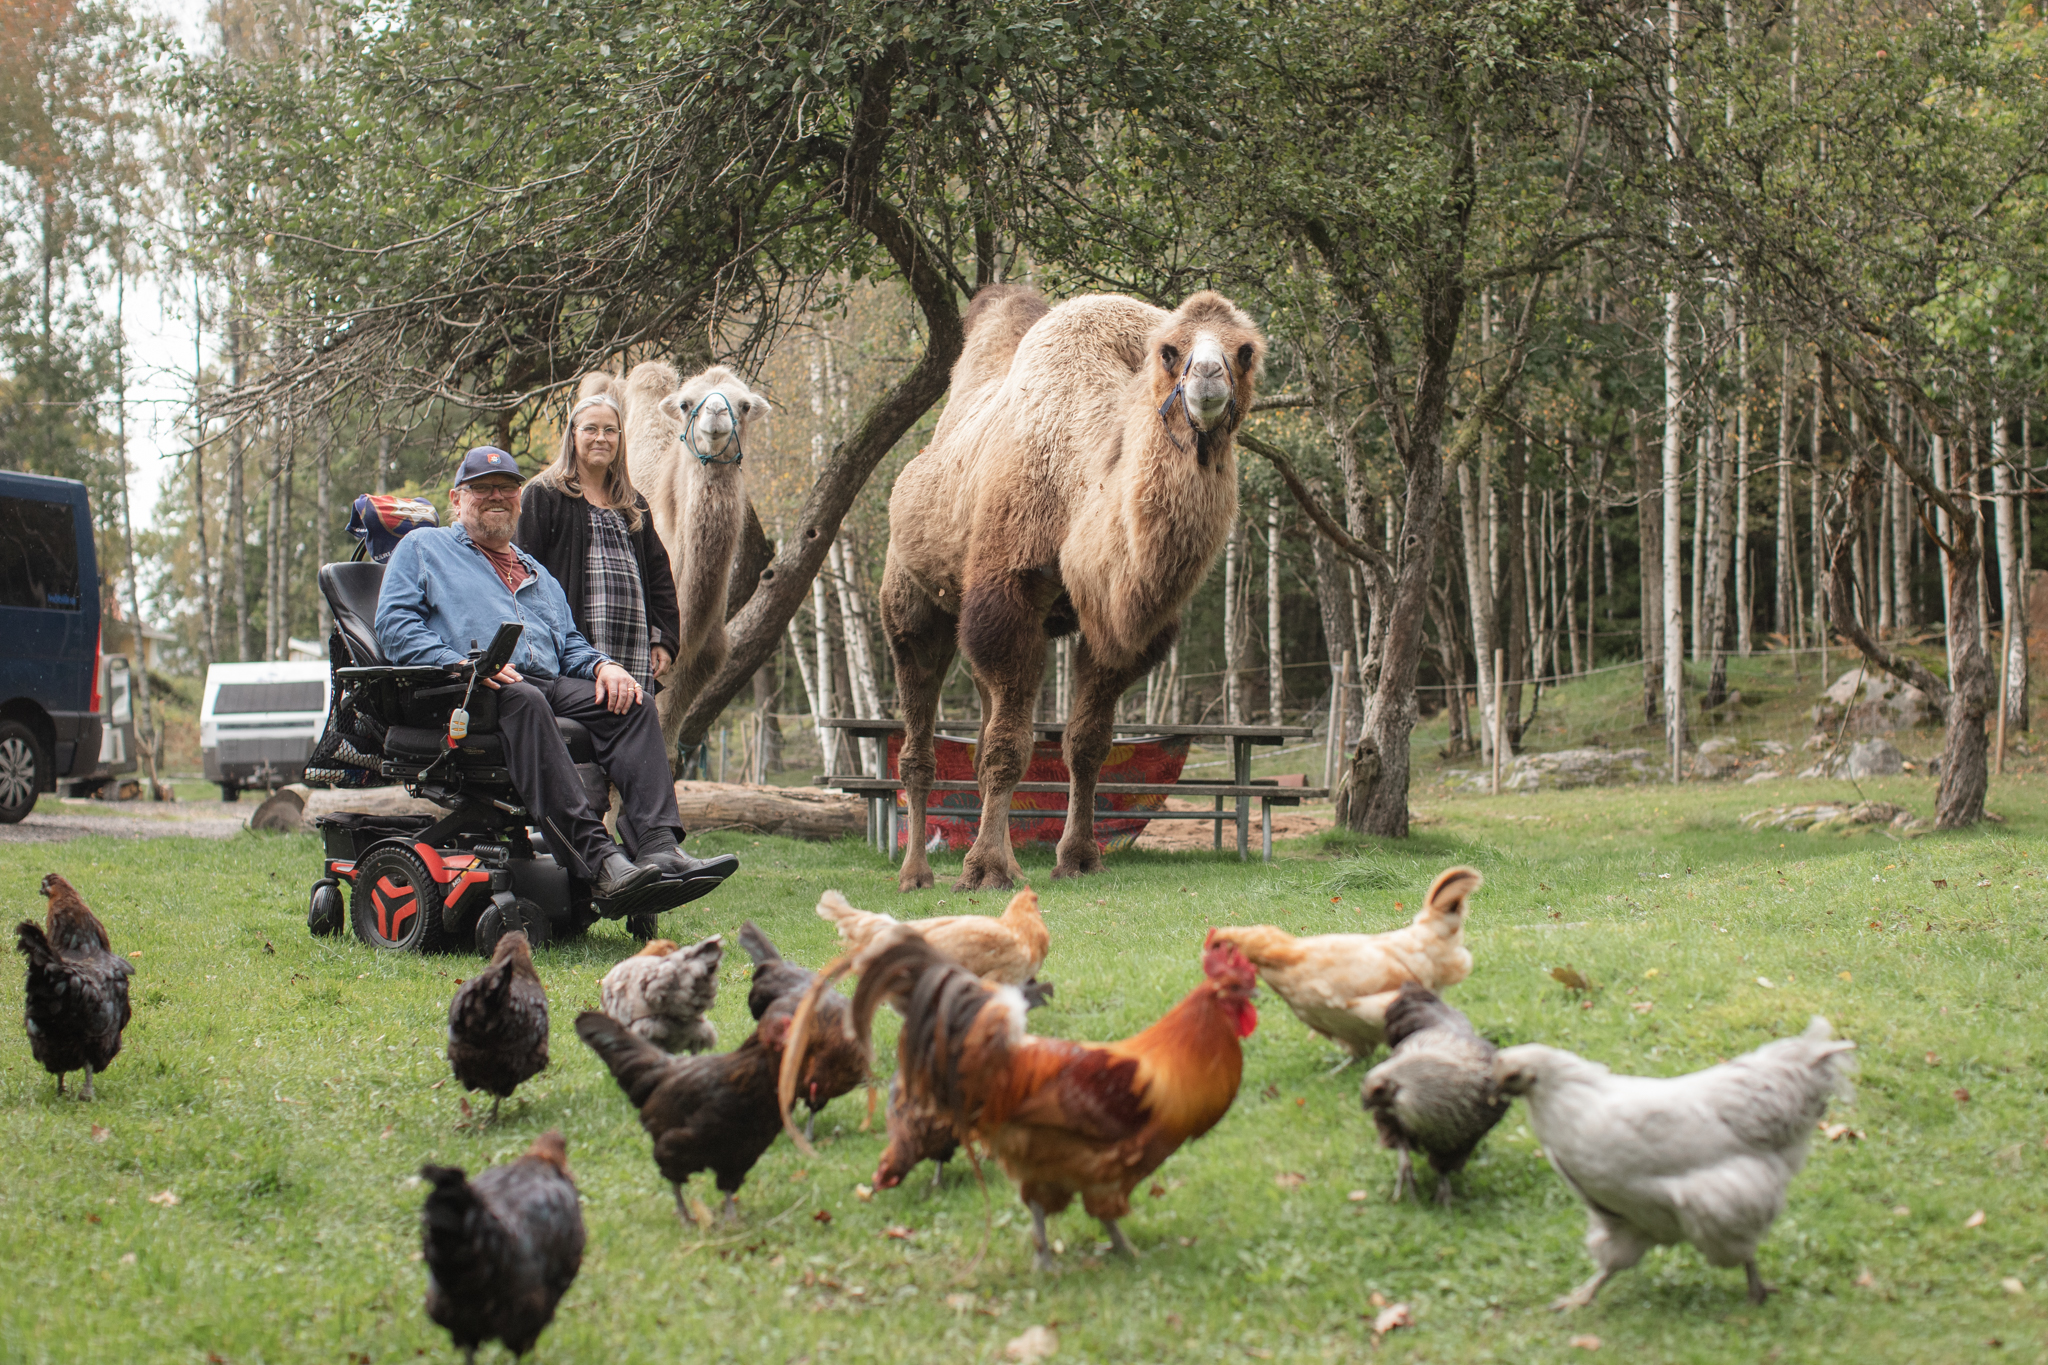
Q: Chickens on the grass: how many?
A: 12